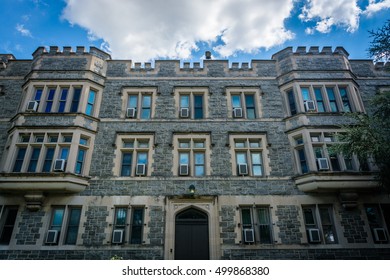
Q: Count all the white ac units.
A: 15